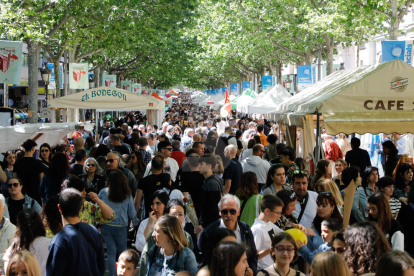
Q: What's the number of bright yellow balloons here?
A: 1